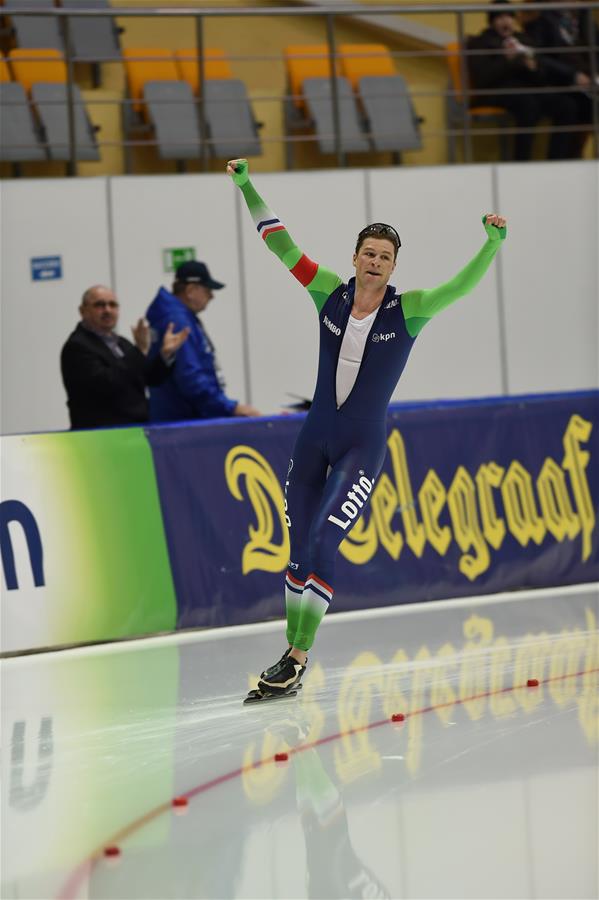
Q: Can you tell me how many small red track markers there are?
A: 5